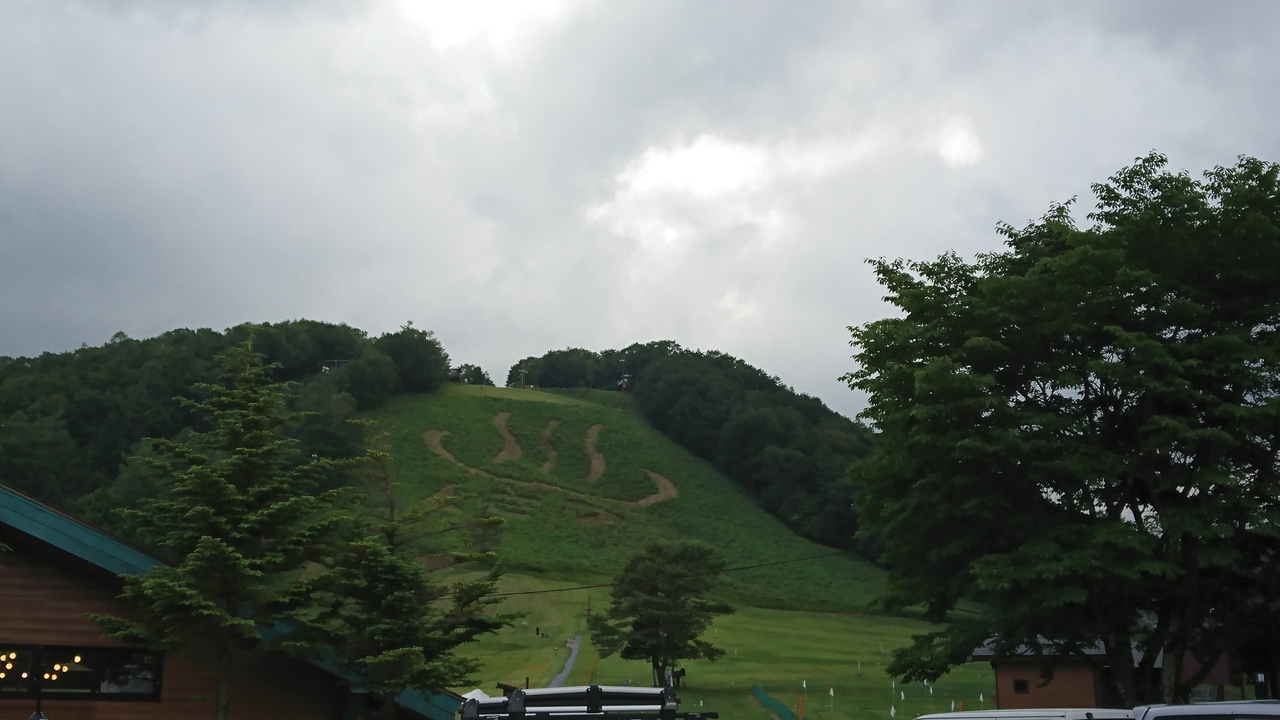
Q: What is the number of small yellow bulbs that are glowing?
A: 10